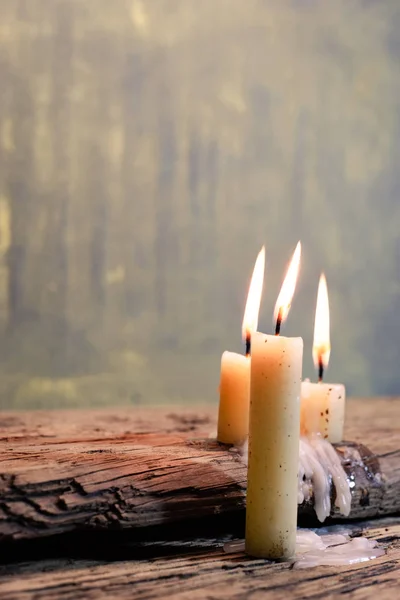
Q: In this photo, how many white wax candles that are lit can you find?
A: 3